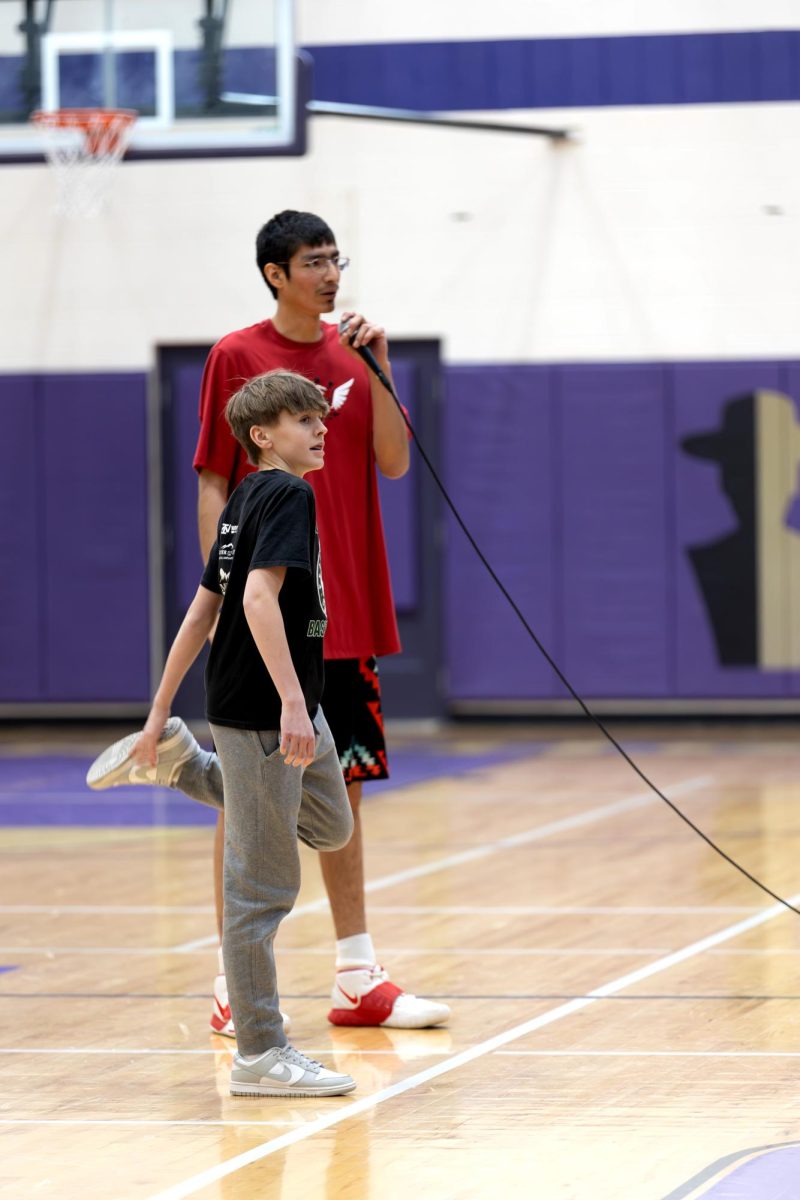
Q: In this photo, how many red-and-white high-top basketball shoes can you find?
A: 2